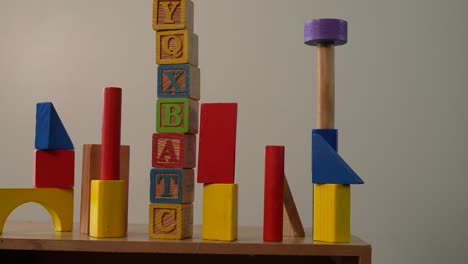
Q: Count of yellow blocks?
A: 4